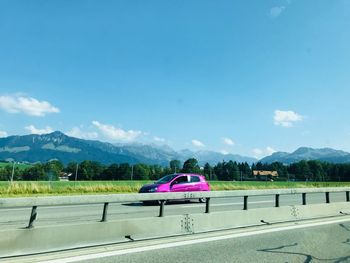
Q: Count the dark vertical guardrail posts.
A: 9